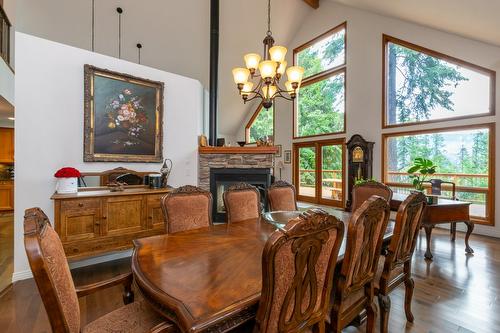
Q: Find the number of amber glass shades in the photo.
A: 9